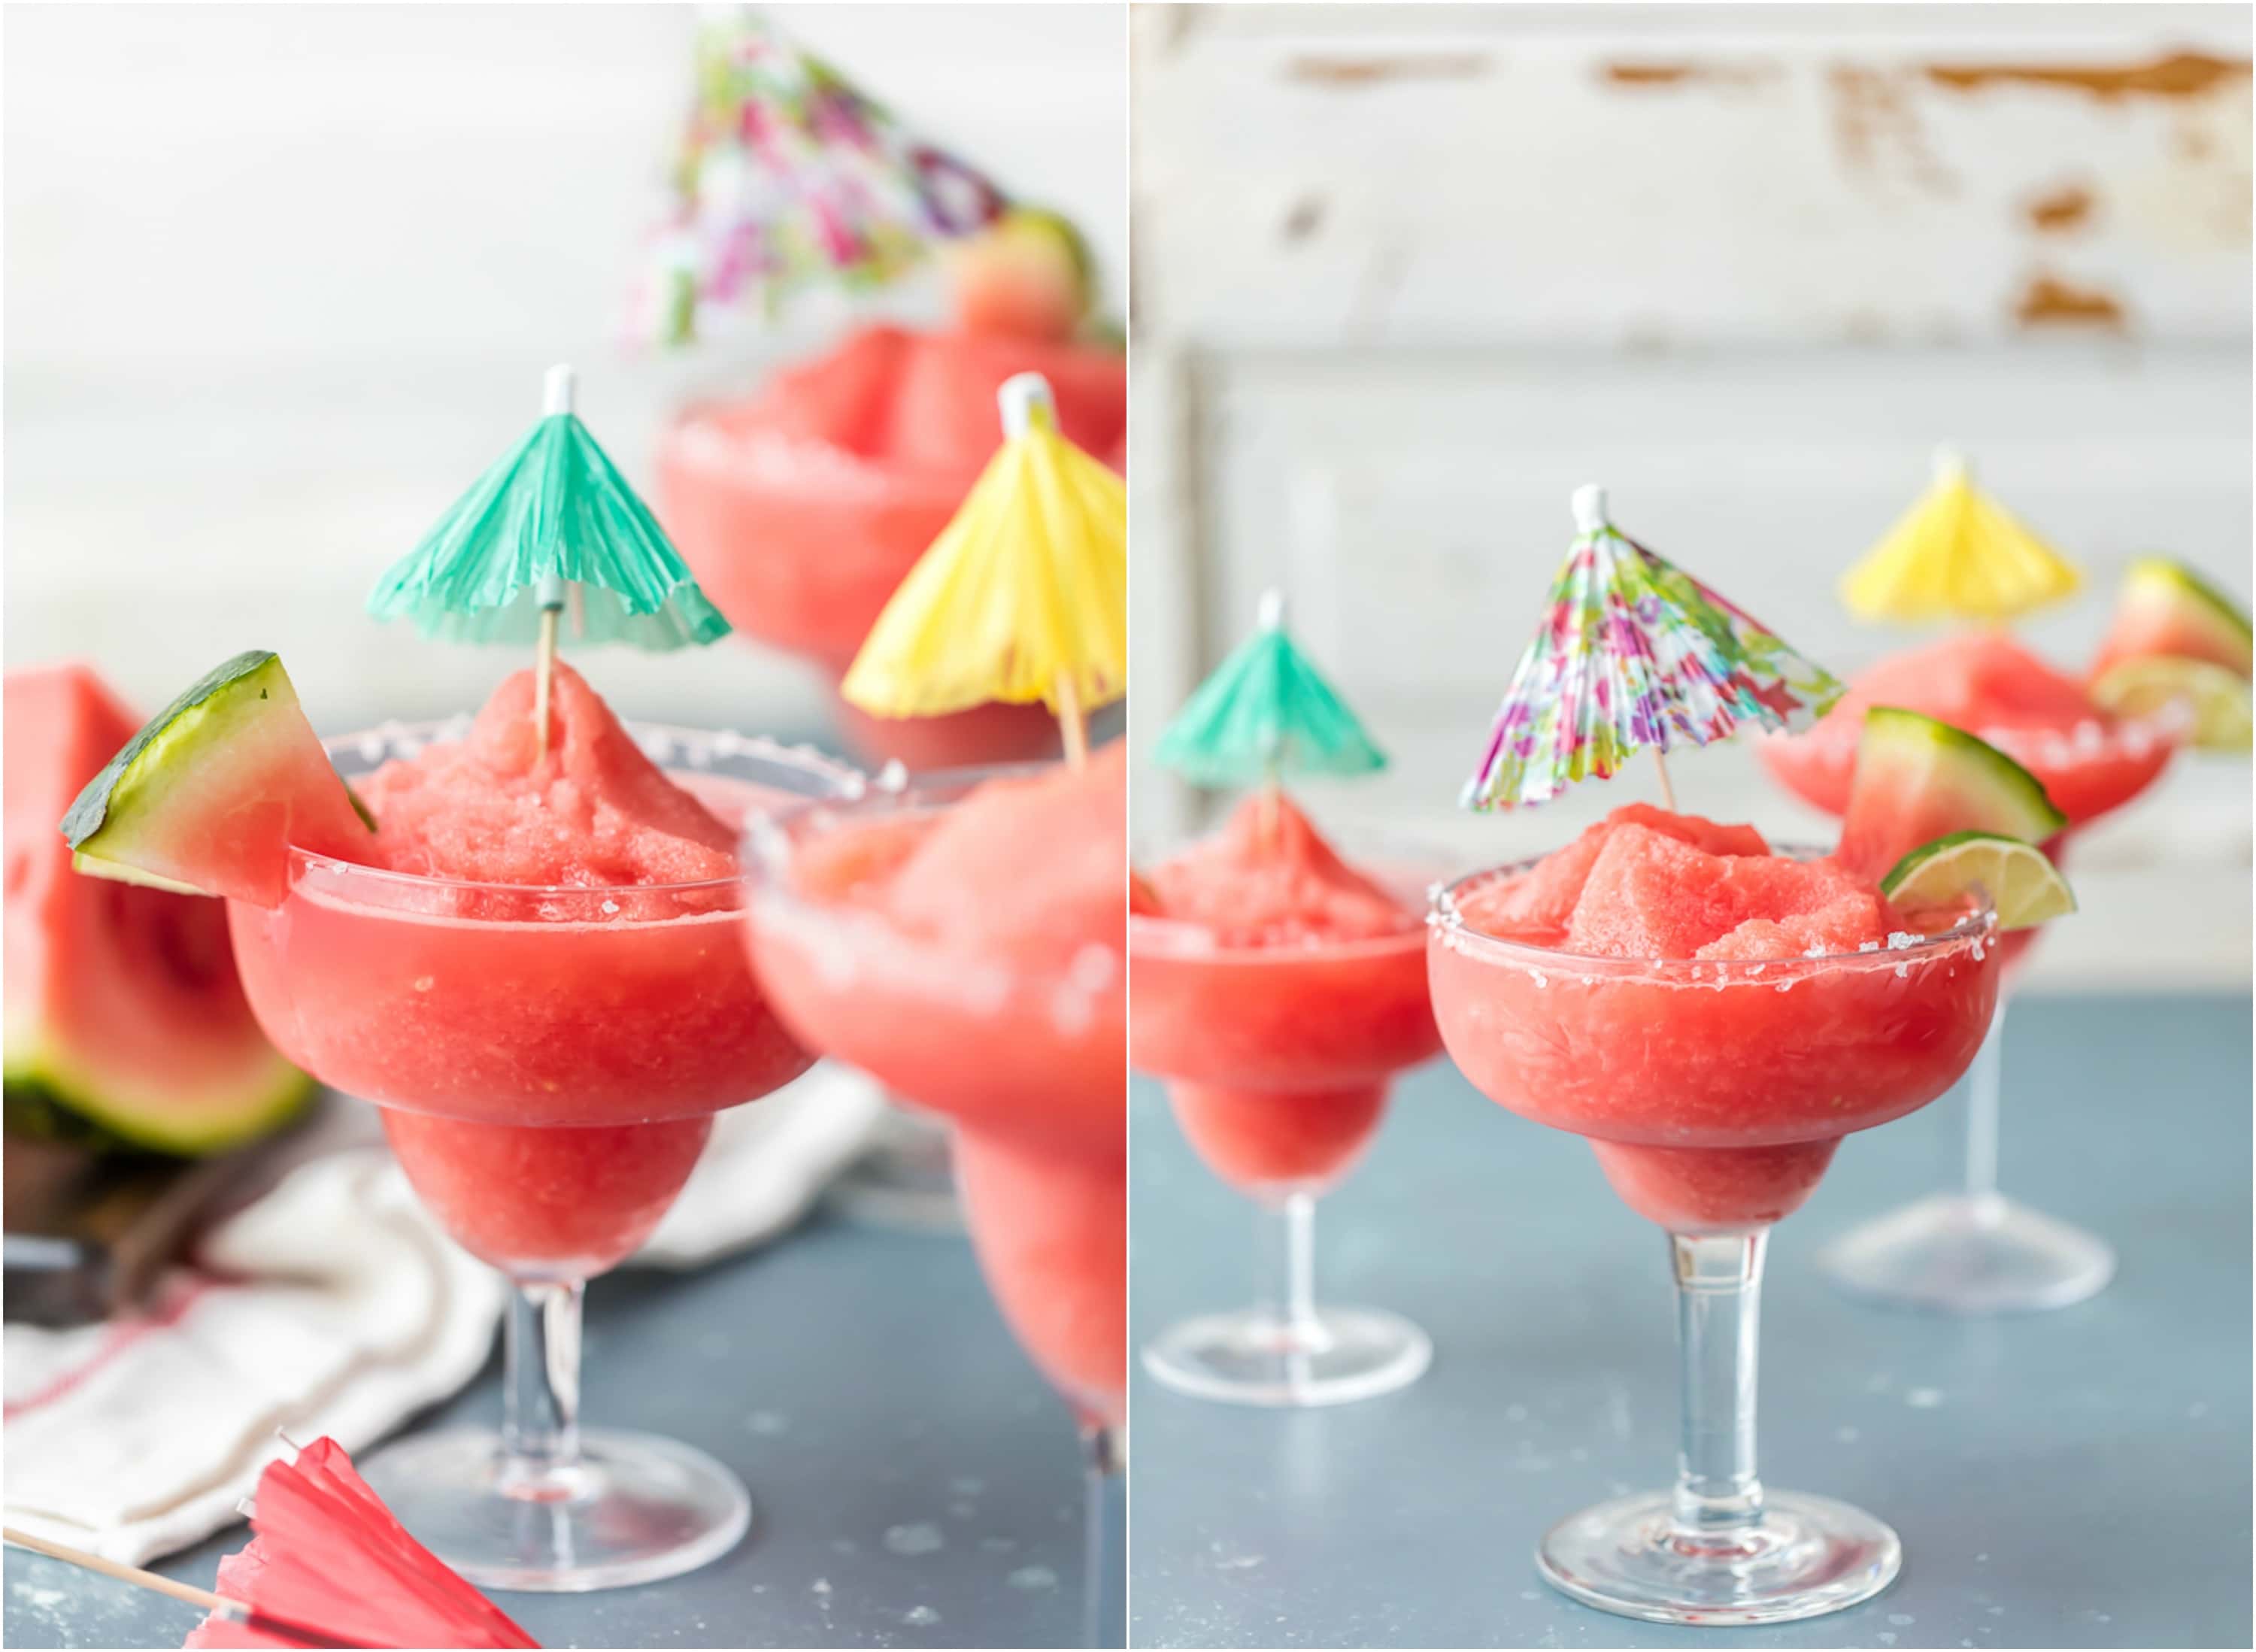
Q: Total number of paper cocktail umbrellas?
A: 7